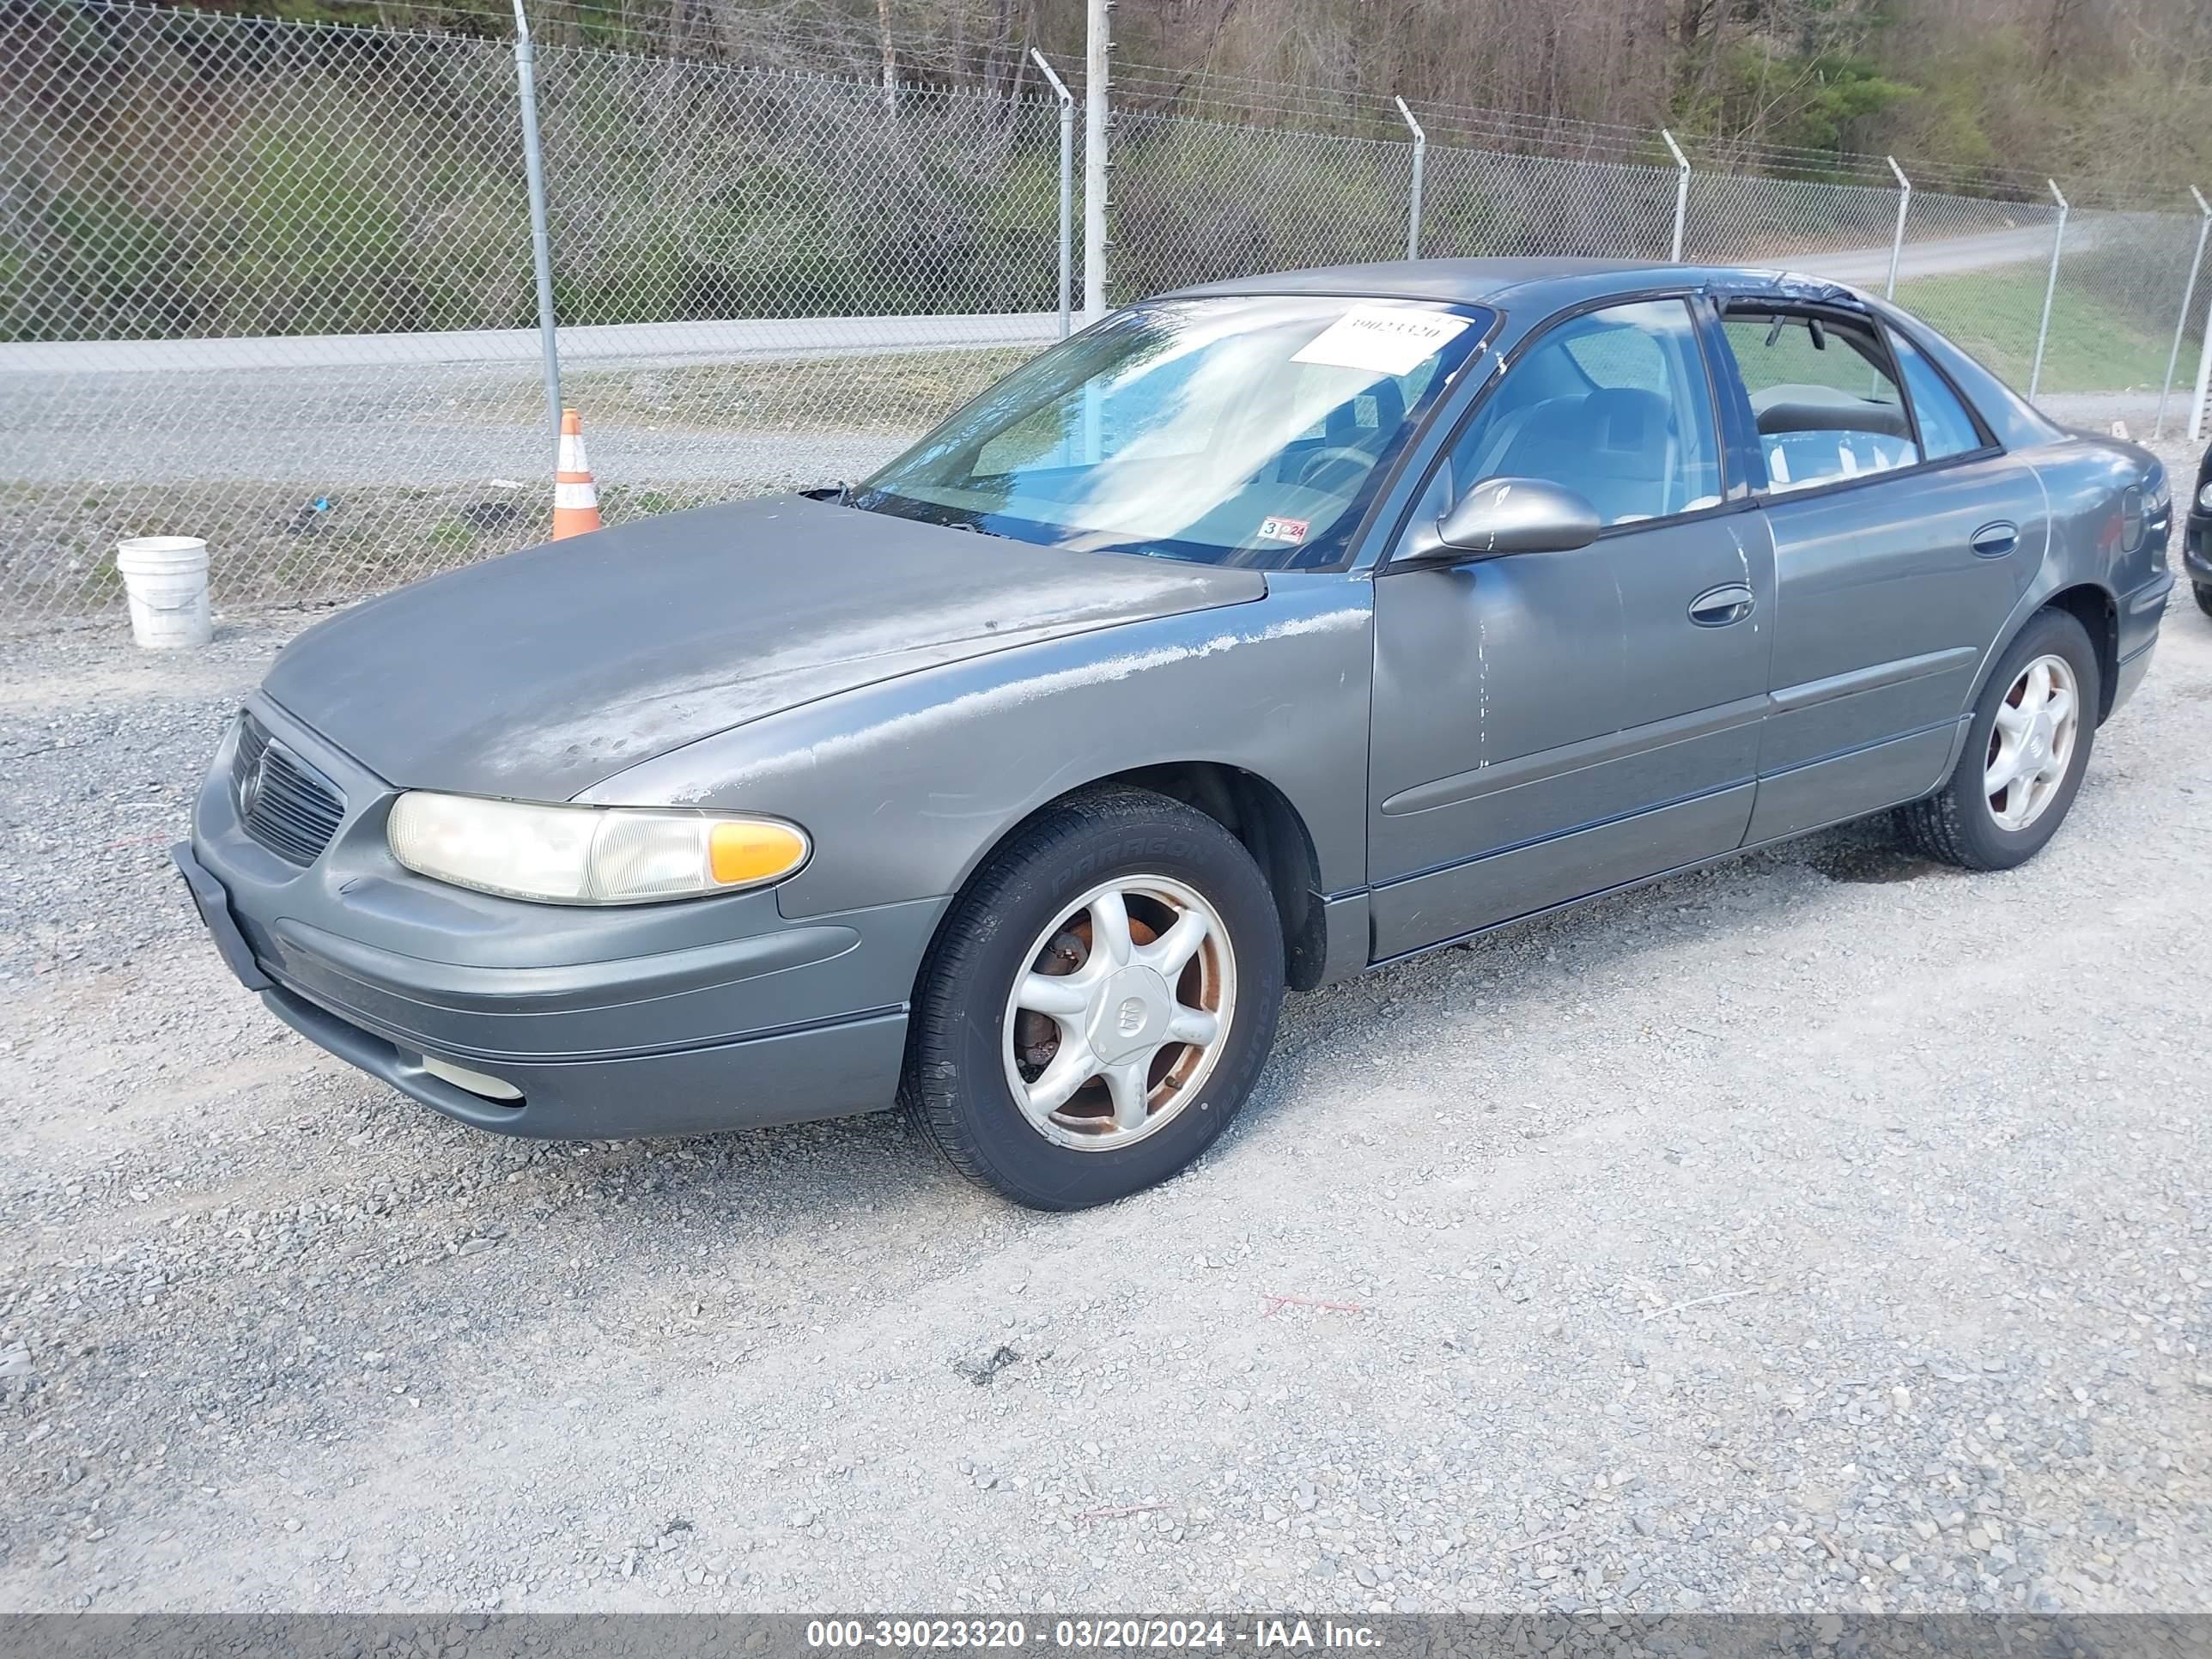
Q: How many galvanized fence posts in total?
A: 7